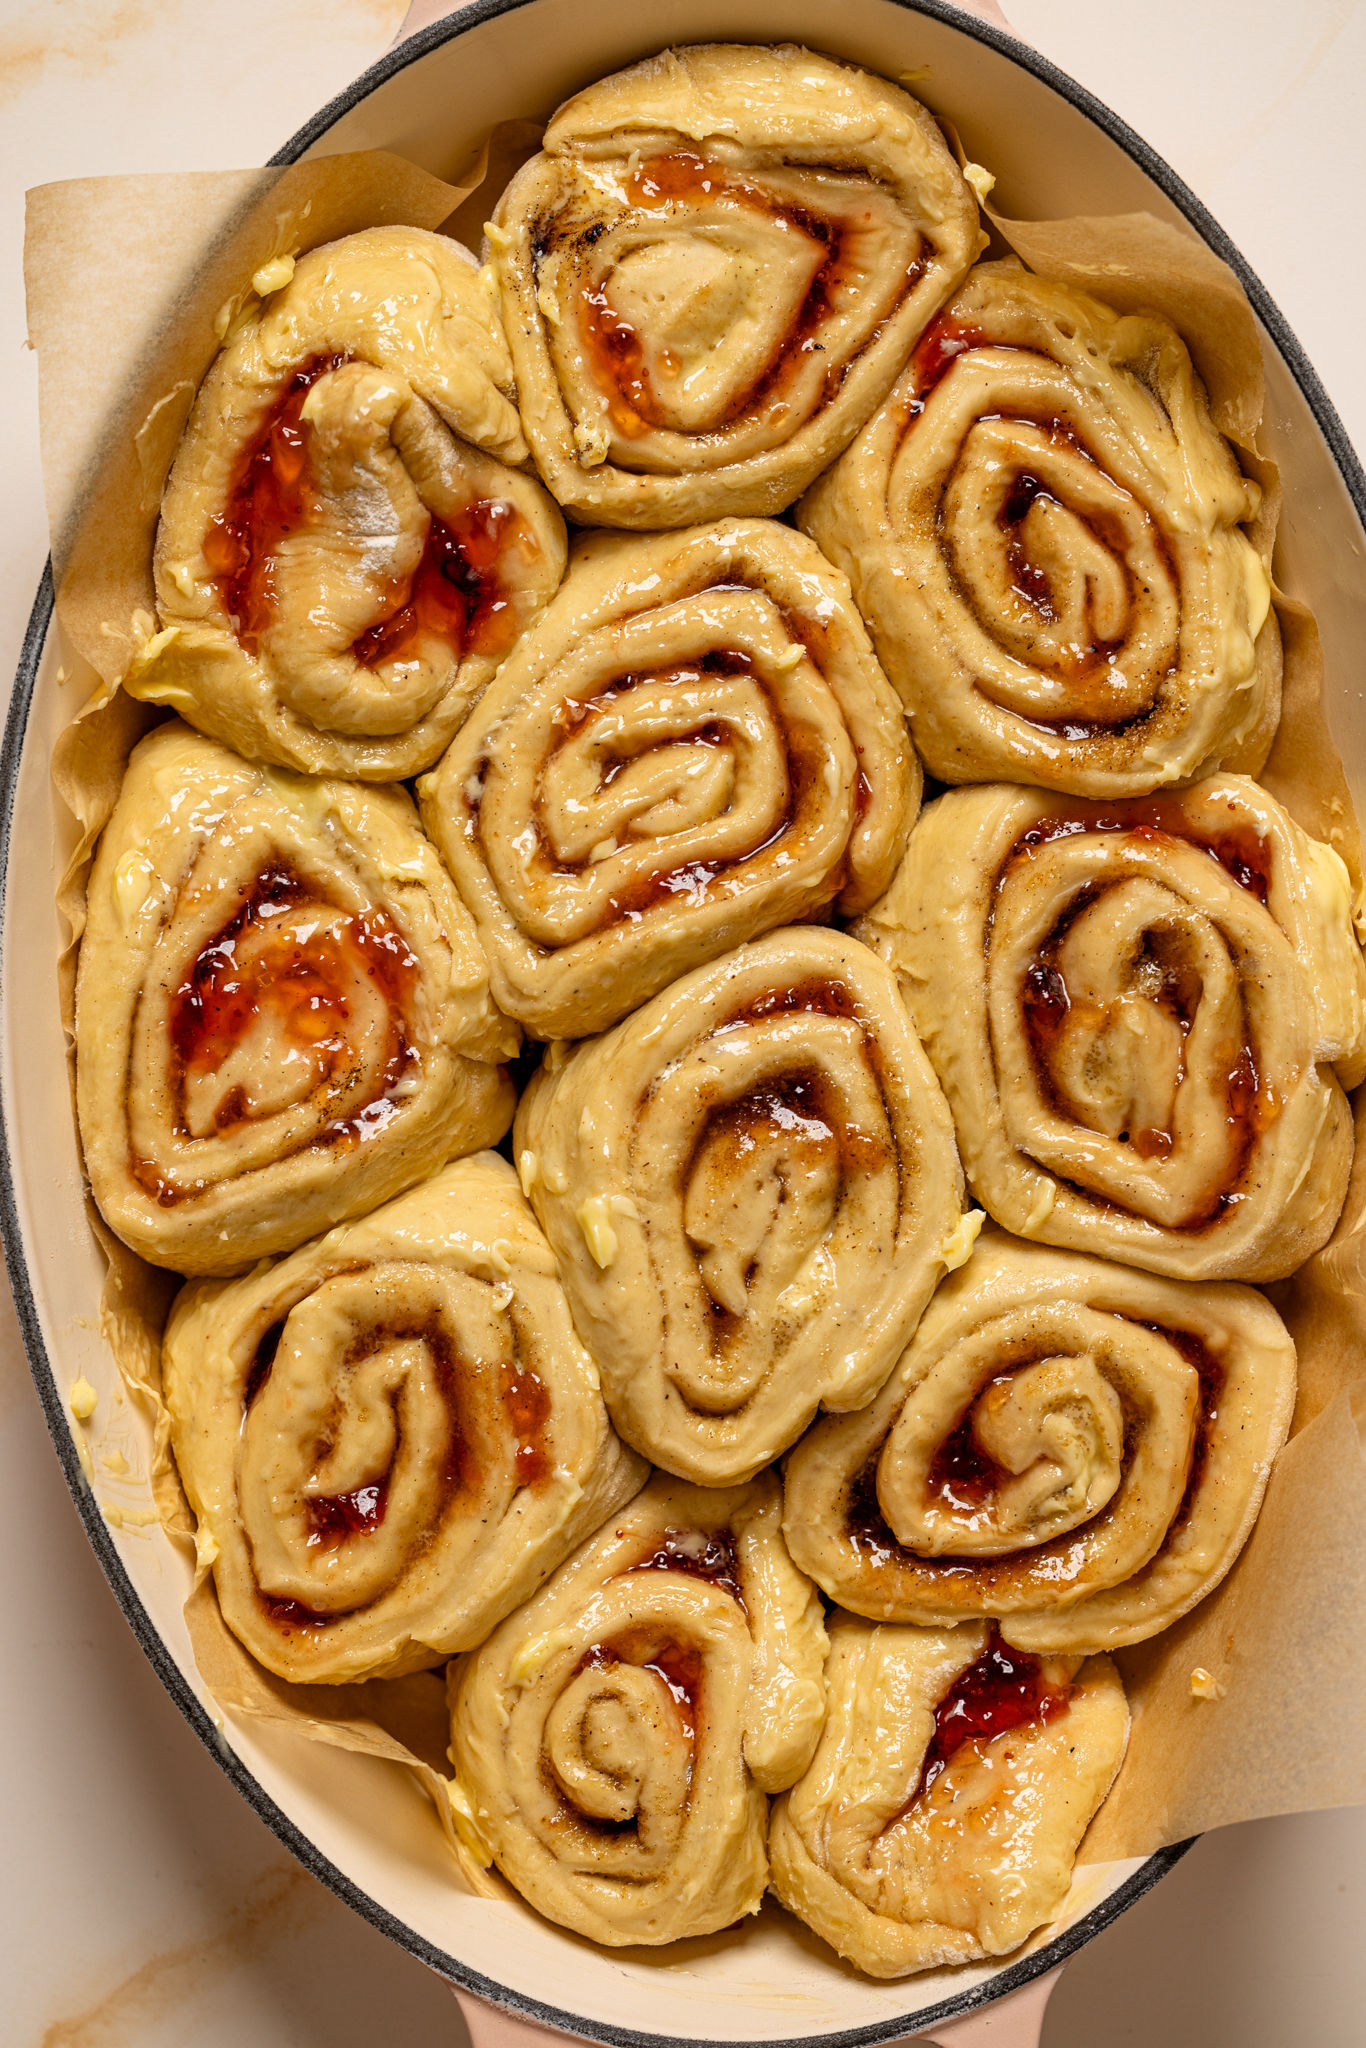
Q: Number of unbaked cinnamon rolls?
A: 11